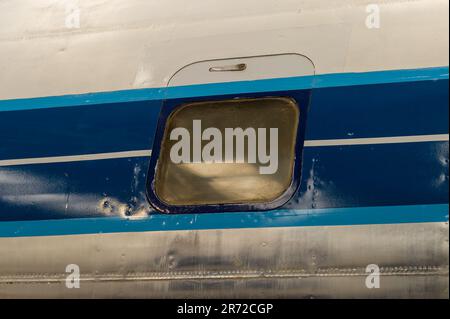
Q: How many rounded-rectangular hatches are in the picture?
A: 1